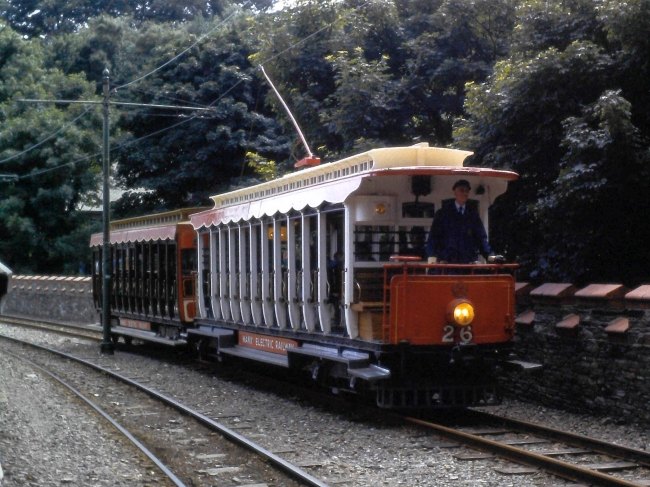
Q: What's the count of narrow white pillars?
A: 12